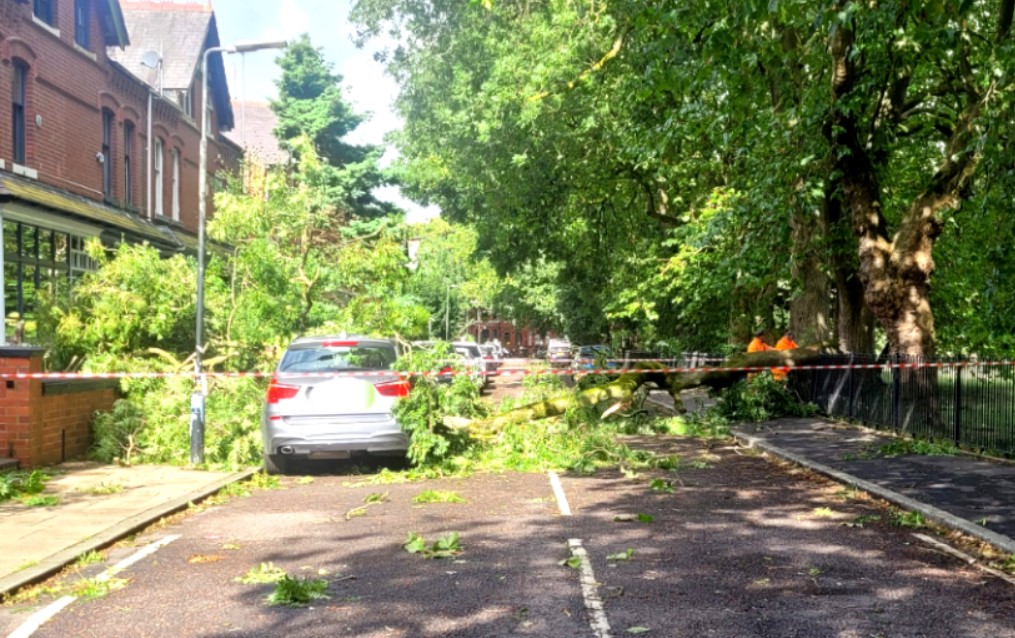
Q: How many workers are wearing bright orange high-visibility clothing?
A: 2